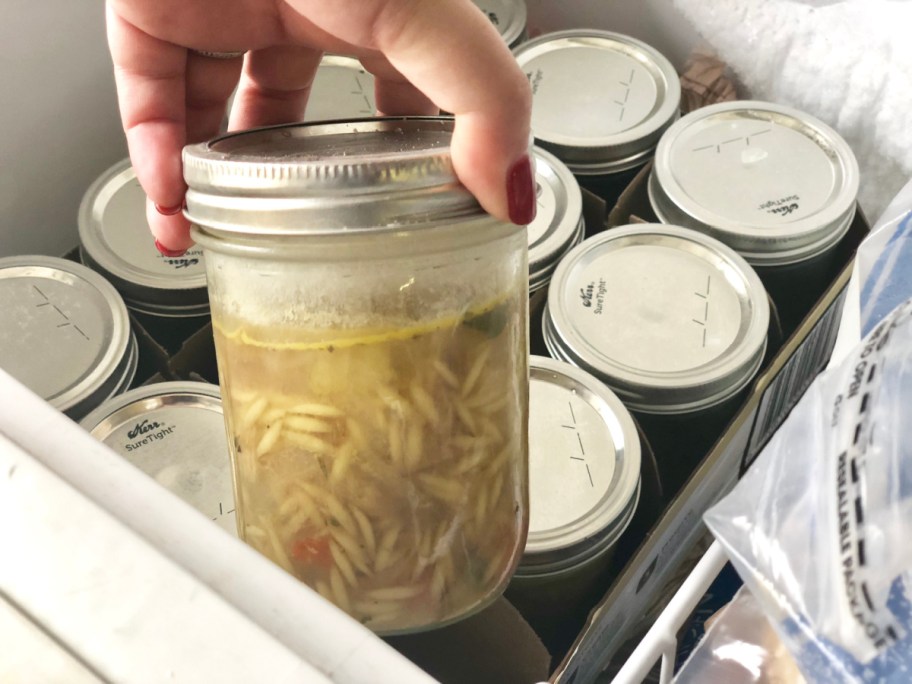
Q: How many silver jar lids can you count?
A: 11